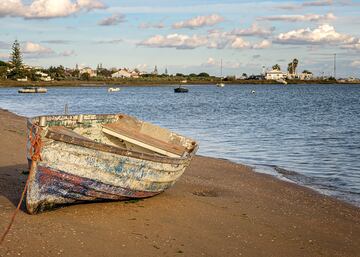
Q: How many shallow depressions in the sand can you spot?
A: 1